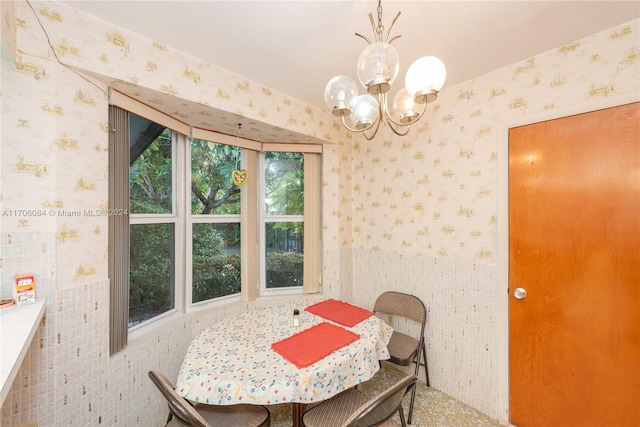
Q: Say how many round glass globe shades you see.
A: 5